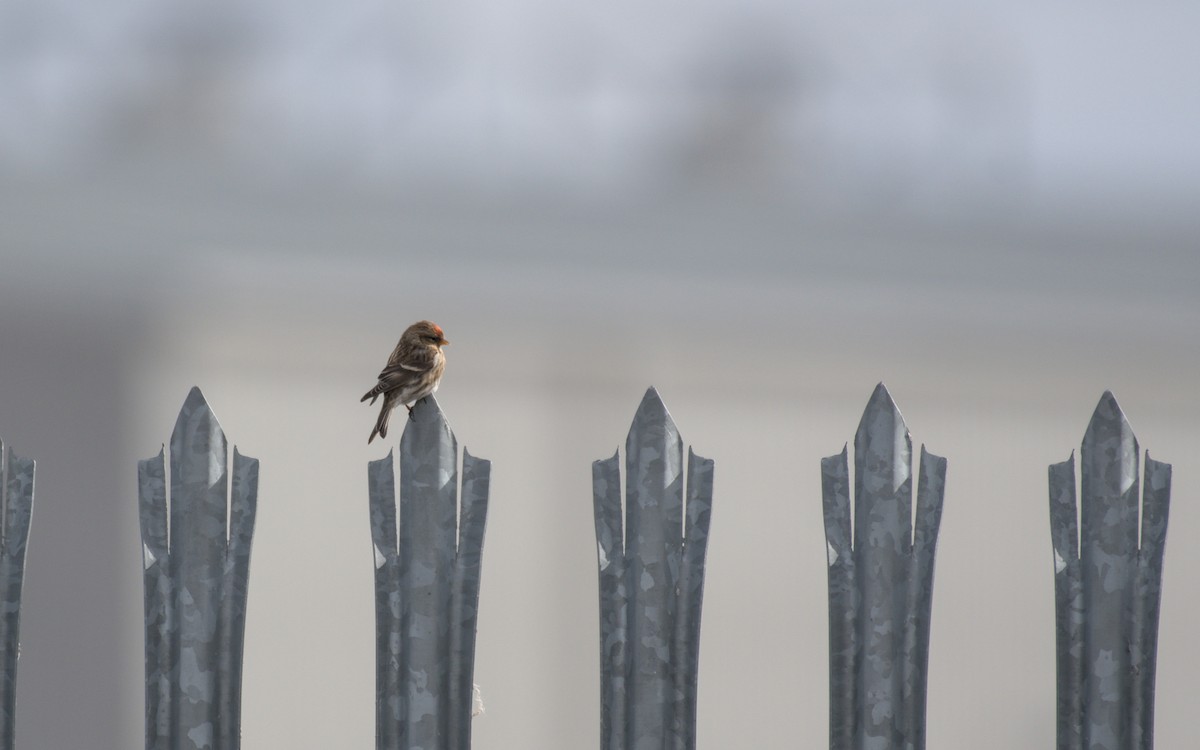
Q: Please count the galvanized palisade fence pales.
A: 6